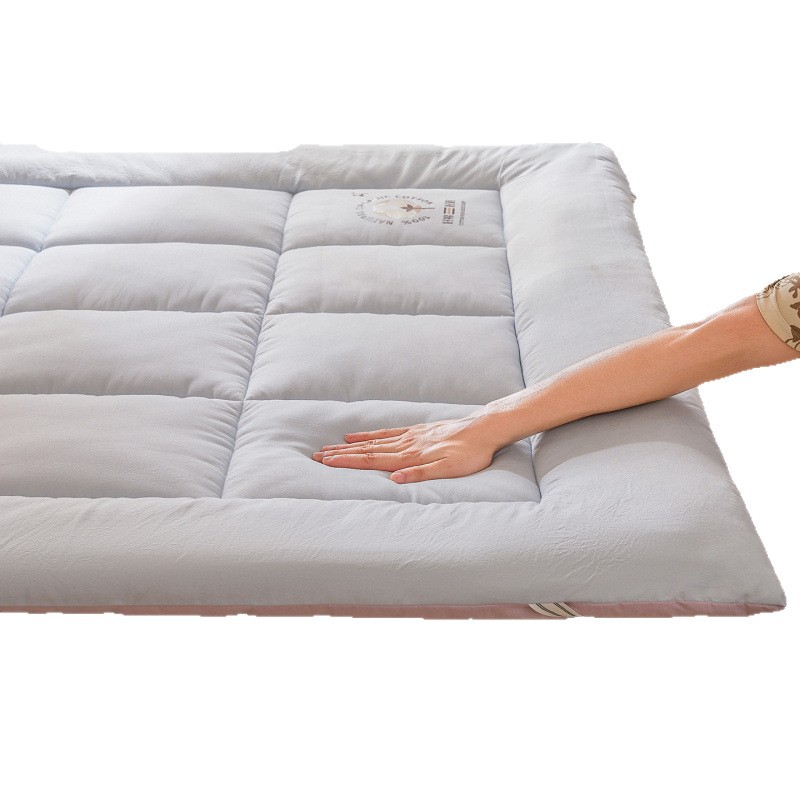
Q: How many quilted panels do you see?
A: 10